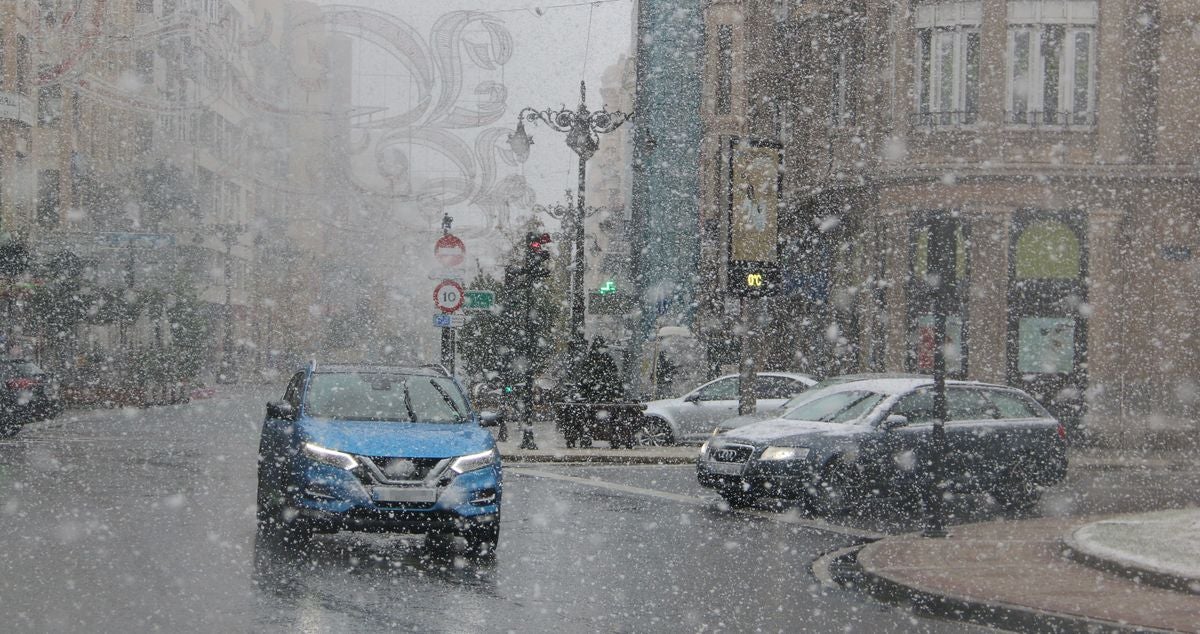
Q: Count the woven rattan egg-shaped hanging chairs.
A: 0